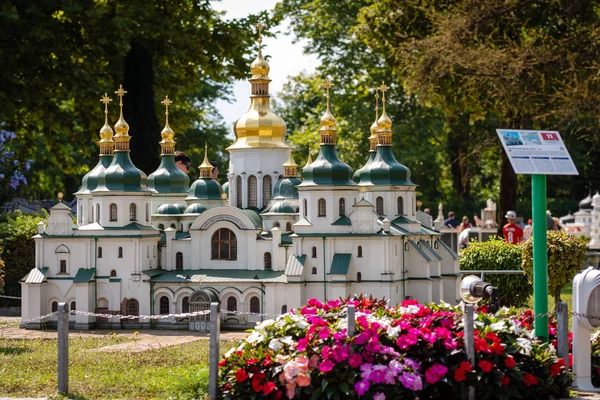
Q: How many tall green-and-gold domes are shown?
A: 6